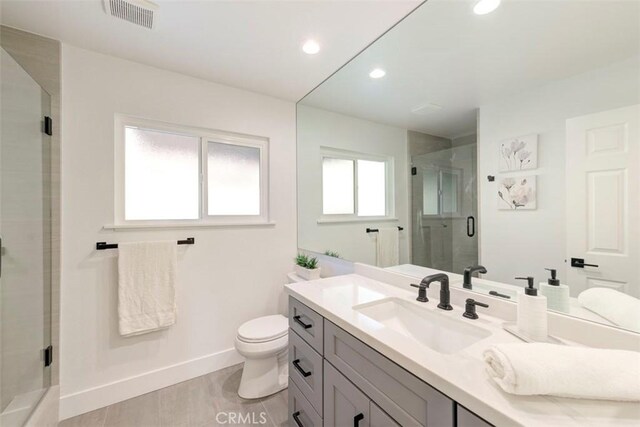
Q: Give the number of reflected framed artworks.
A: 2